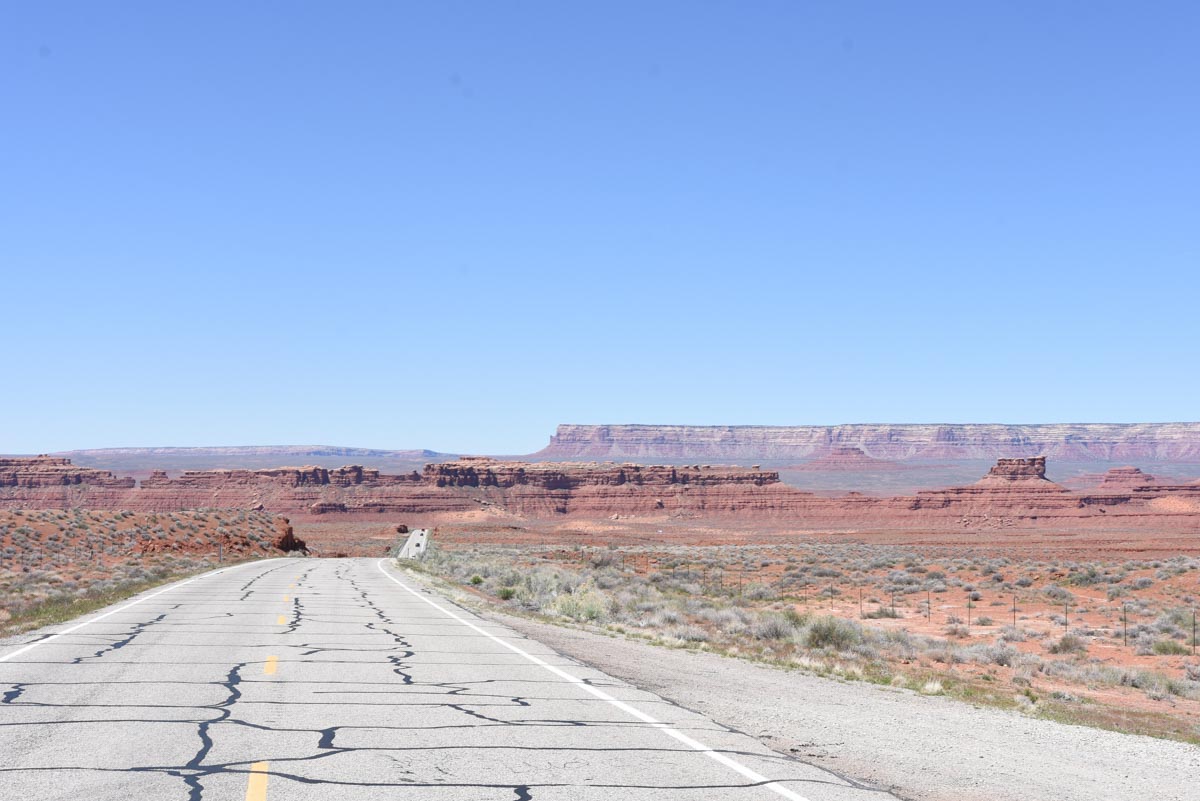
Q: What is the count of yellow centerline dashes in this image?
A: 6